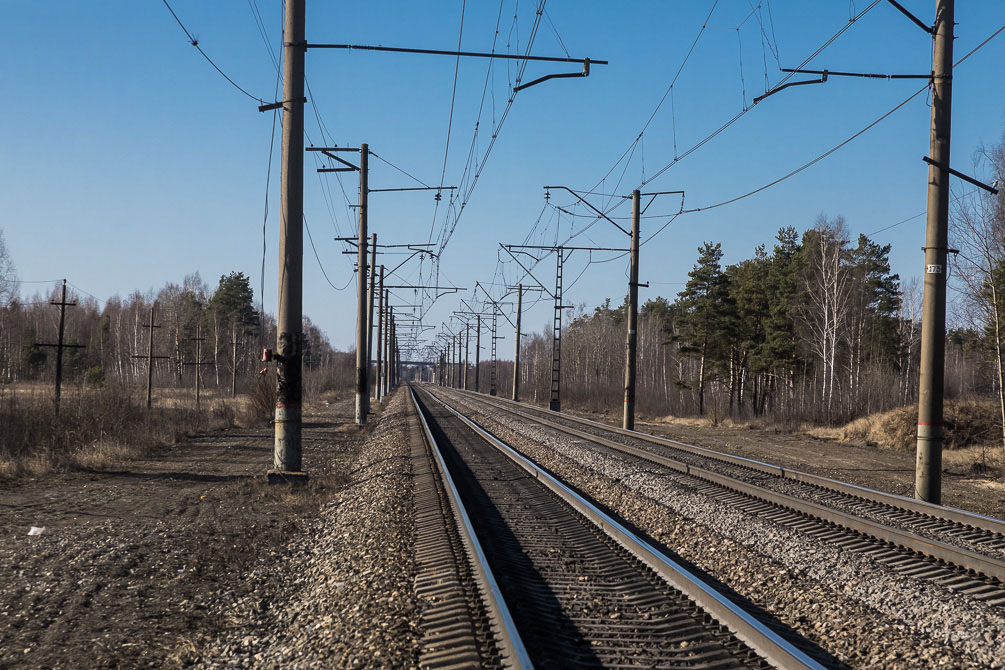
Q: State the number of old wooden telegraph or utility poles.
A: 4